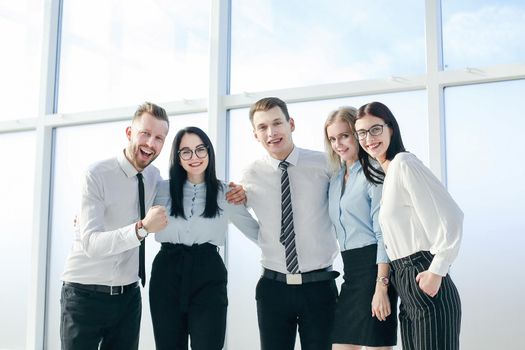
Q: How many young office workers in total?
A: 5